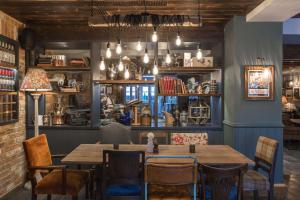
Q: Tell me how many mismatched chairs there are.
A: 8